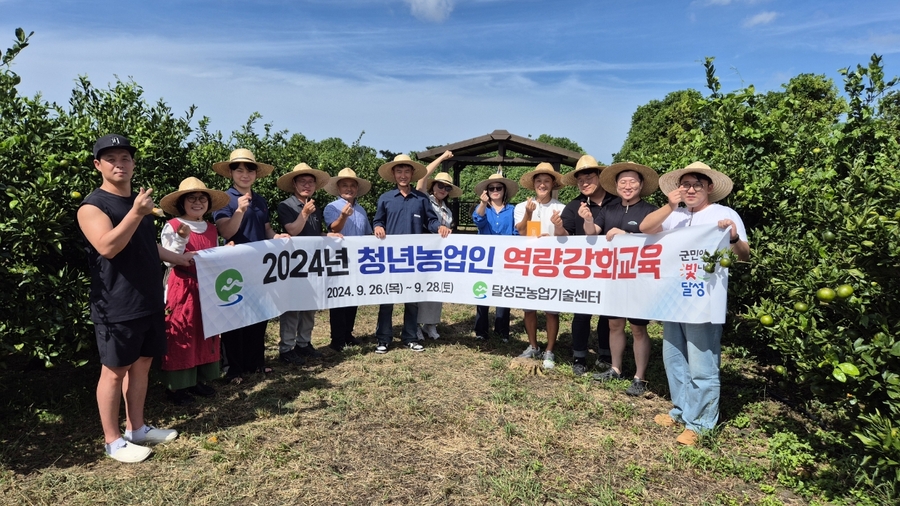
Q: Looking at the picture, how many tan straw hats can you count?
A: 11